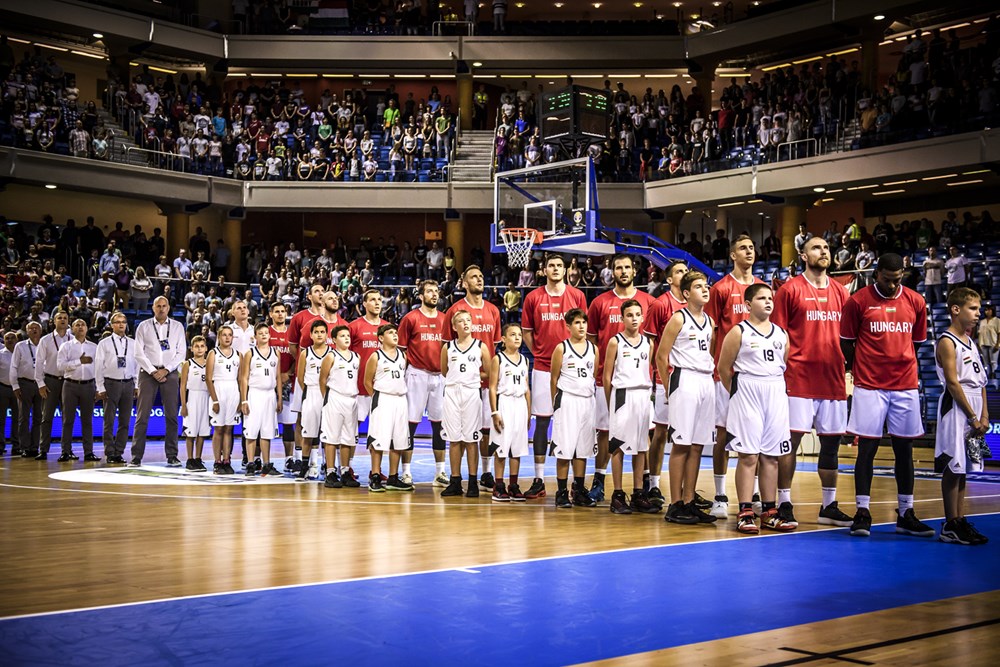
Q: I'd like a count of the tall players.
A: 12